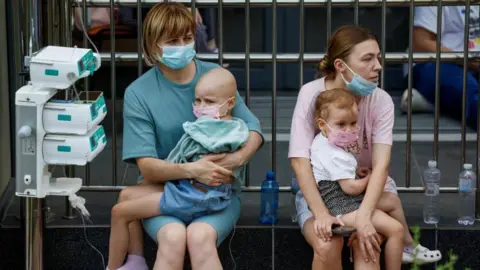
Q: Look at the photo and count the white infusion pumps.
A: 3